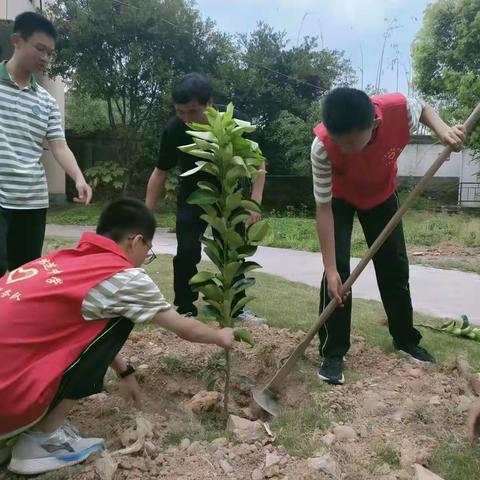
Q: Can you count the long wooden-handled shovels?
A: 1